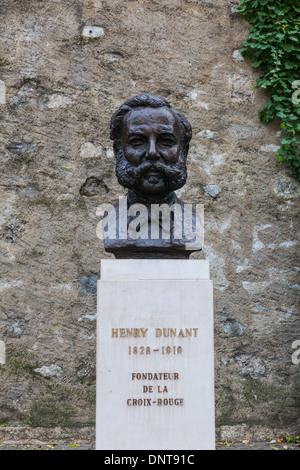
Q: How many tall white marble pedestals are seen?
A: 1